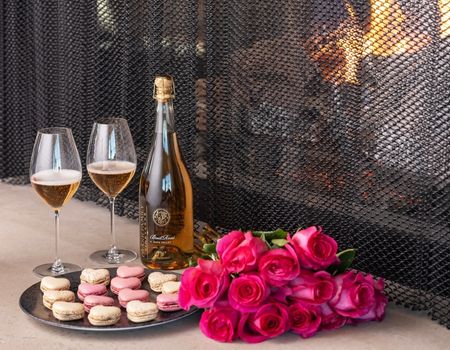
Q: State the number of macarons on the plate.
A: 14